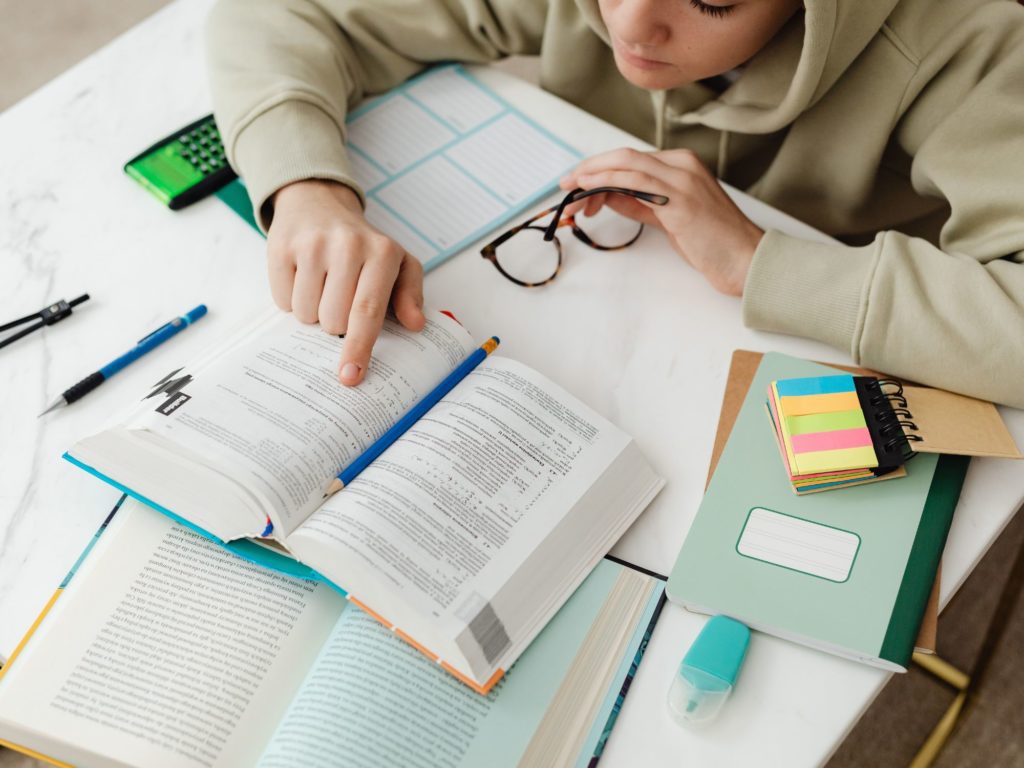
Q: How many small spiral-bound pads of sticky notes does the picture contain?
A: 1